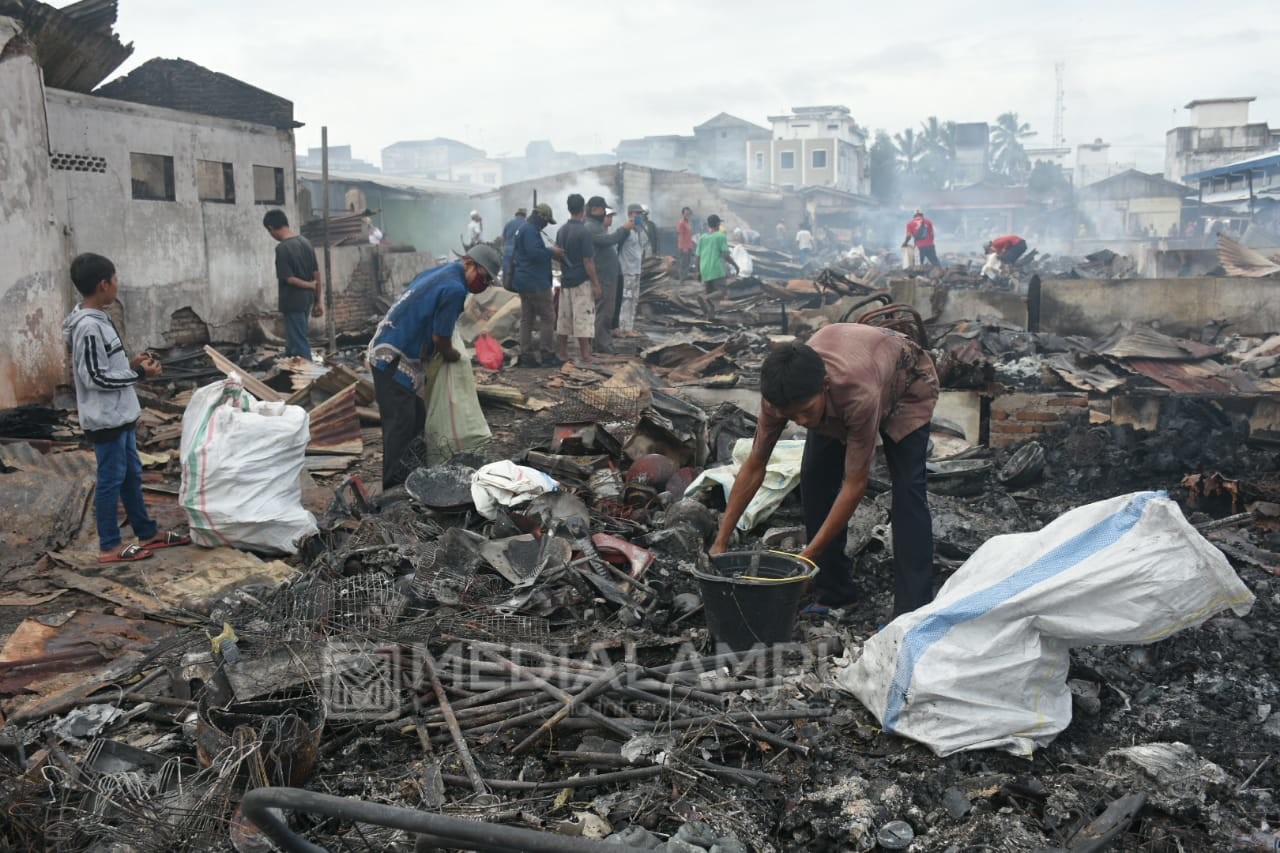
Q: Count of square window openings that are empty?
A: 3